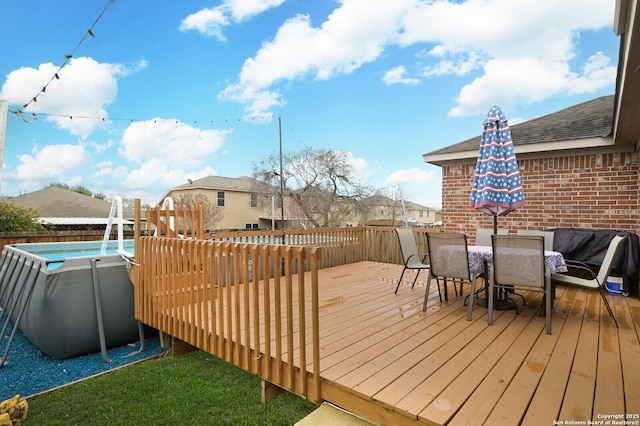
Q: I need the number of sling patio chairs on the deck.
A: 6